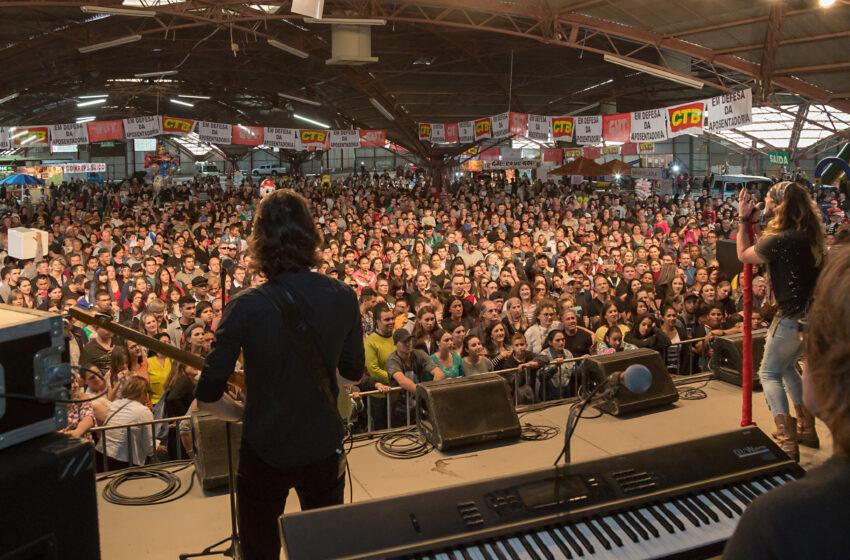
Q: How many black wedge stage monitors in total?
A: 4